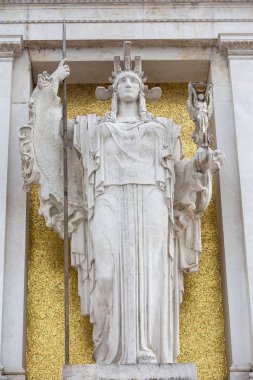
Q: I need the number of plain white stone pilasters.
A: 2